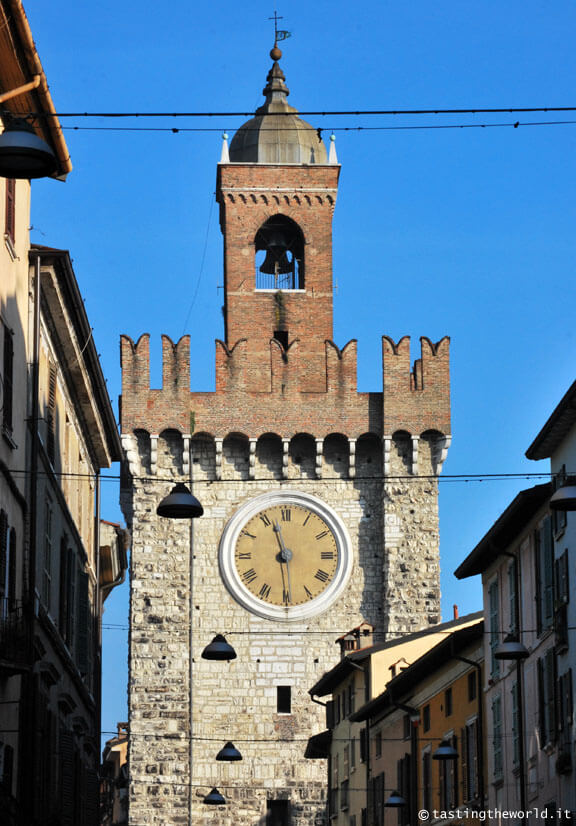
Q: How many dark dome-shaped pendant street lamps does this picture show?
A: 9